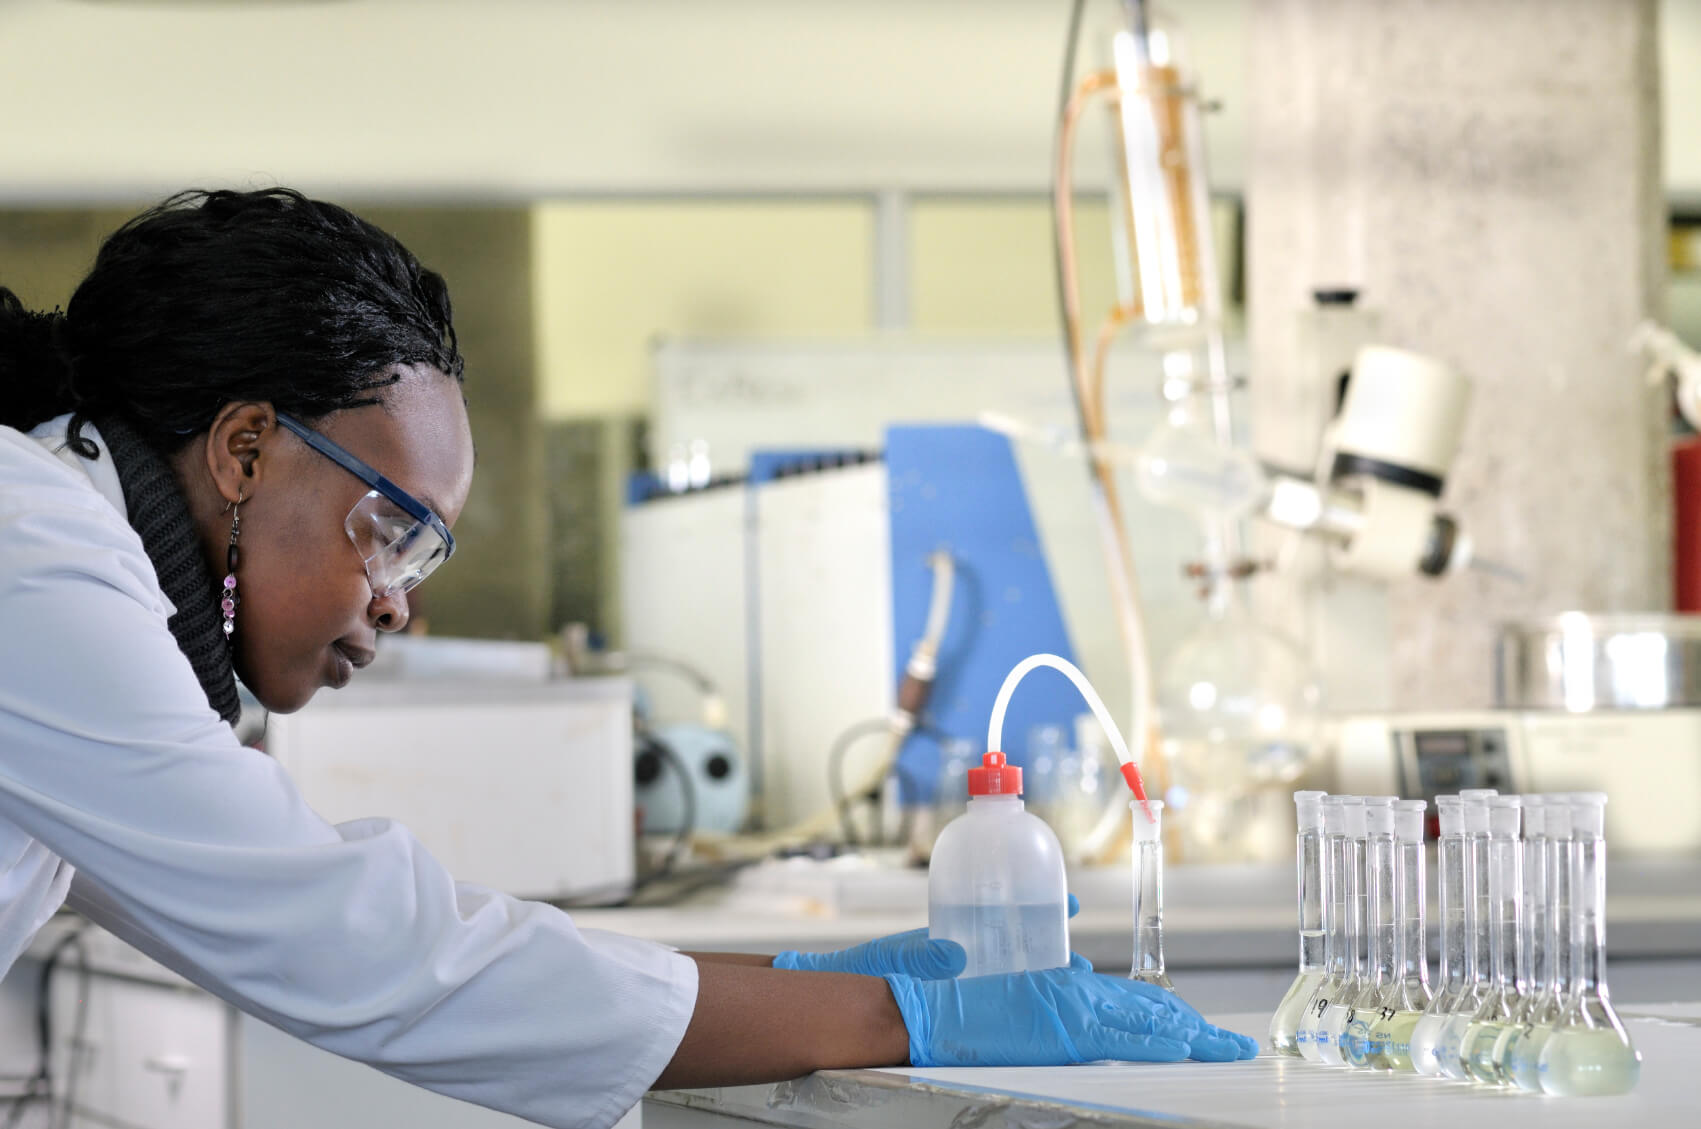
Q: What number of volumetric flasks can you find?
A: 12